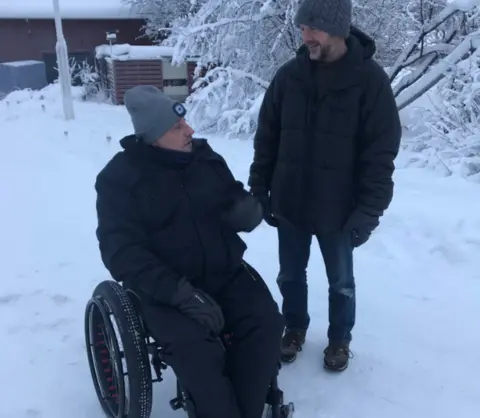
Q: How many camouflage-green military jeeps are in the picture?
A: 0